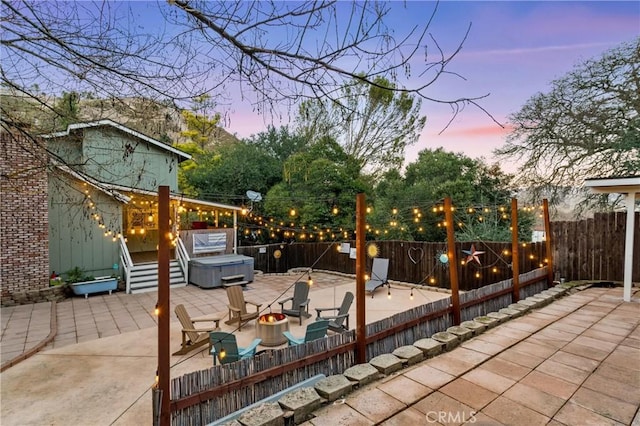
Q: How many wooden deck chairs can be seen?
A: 6